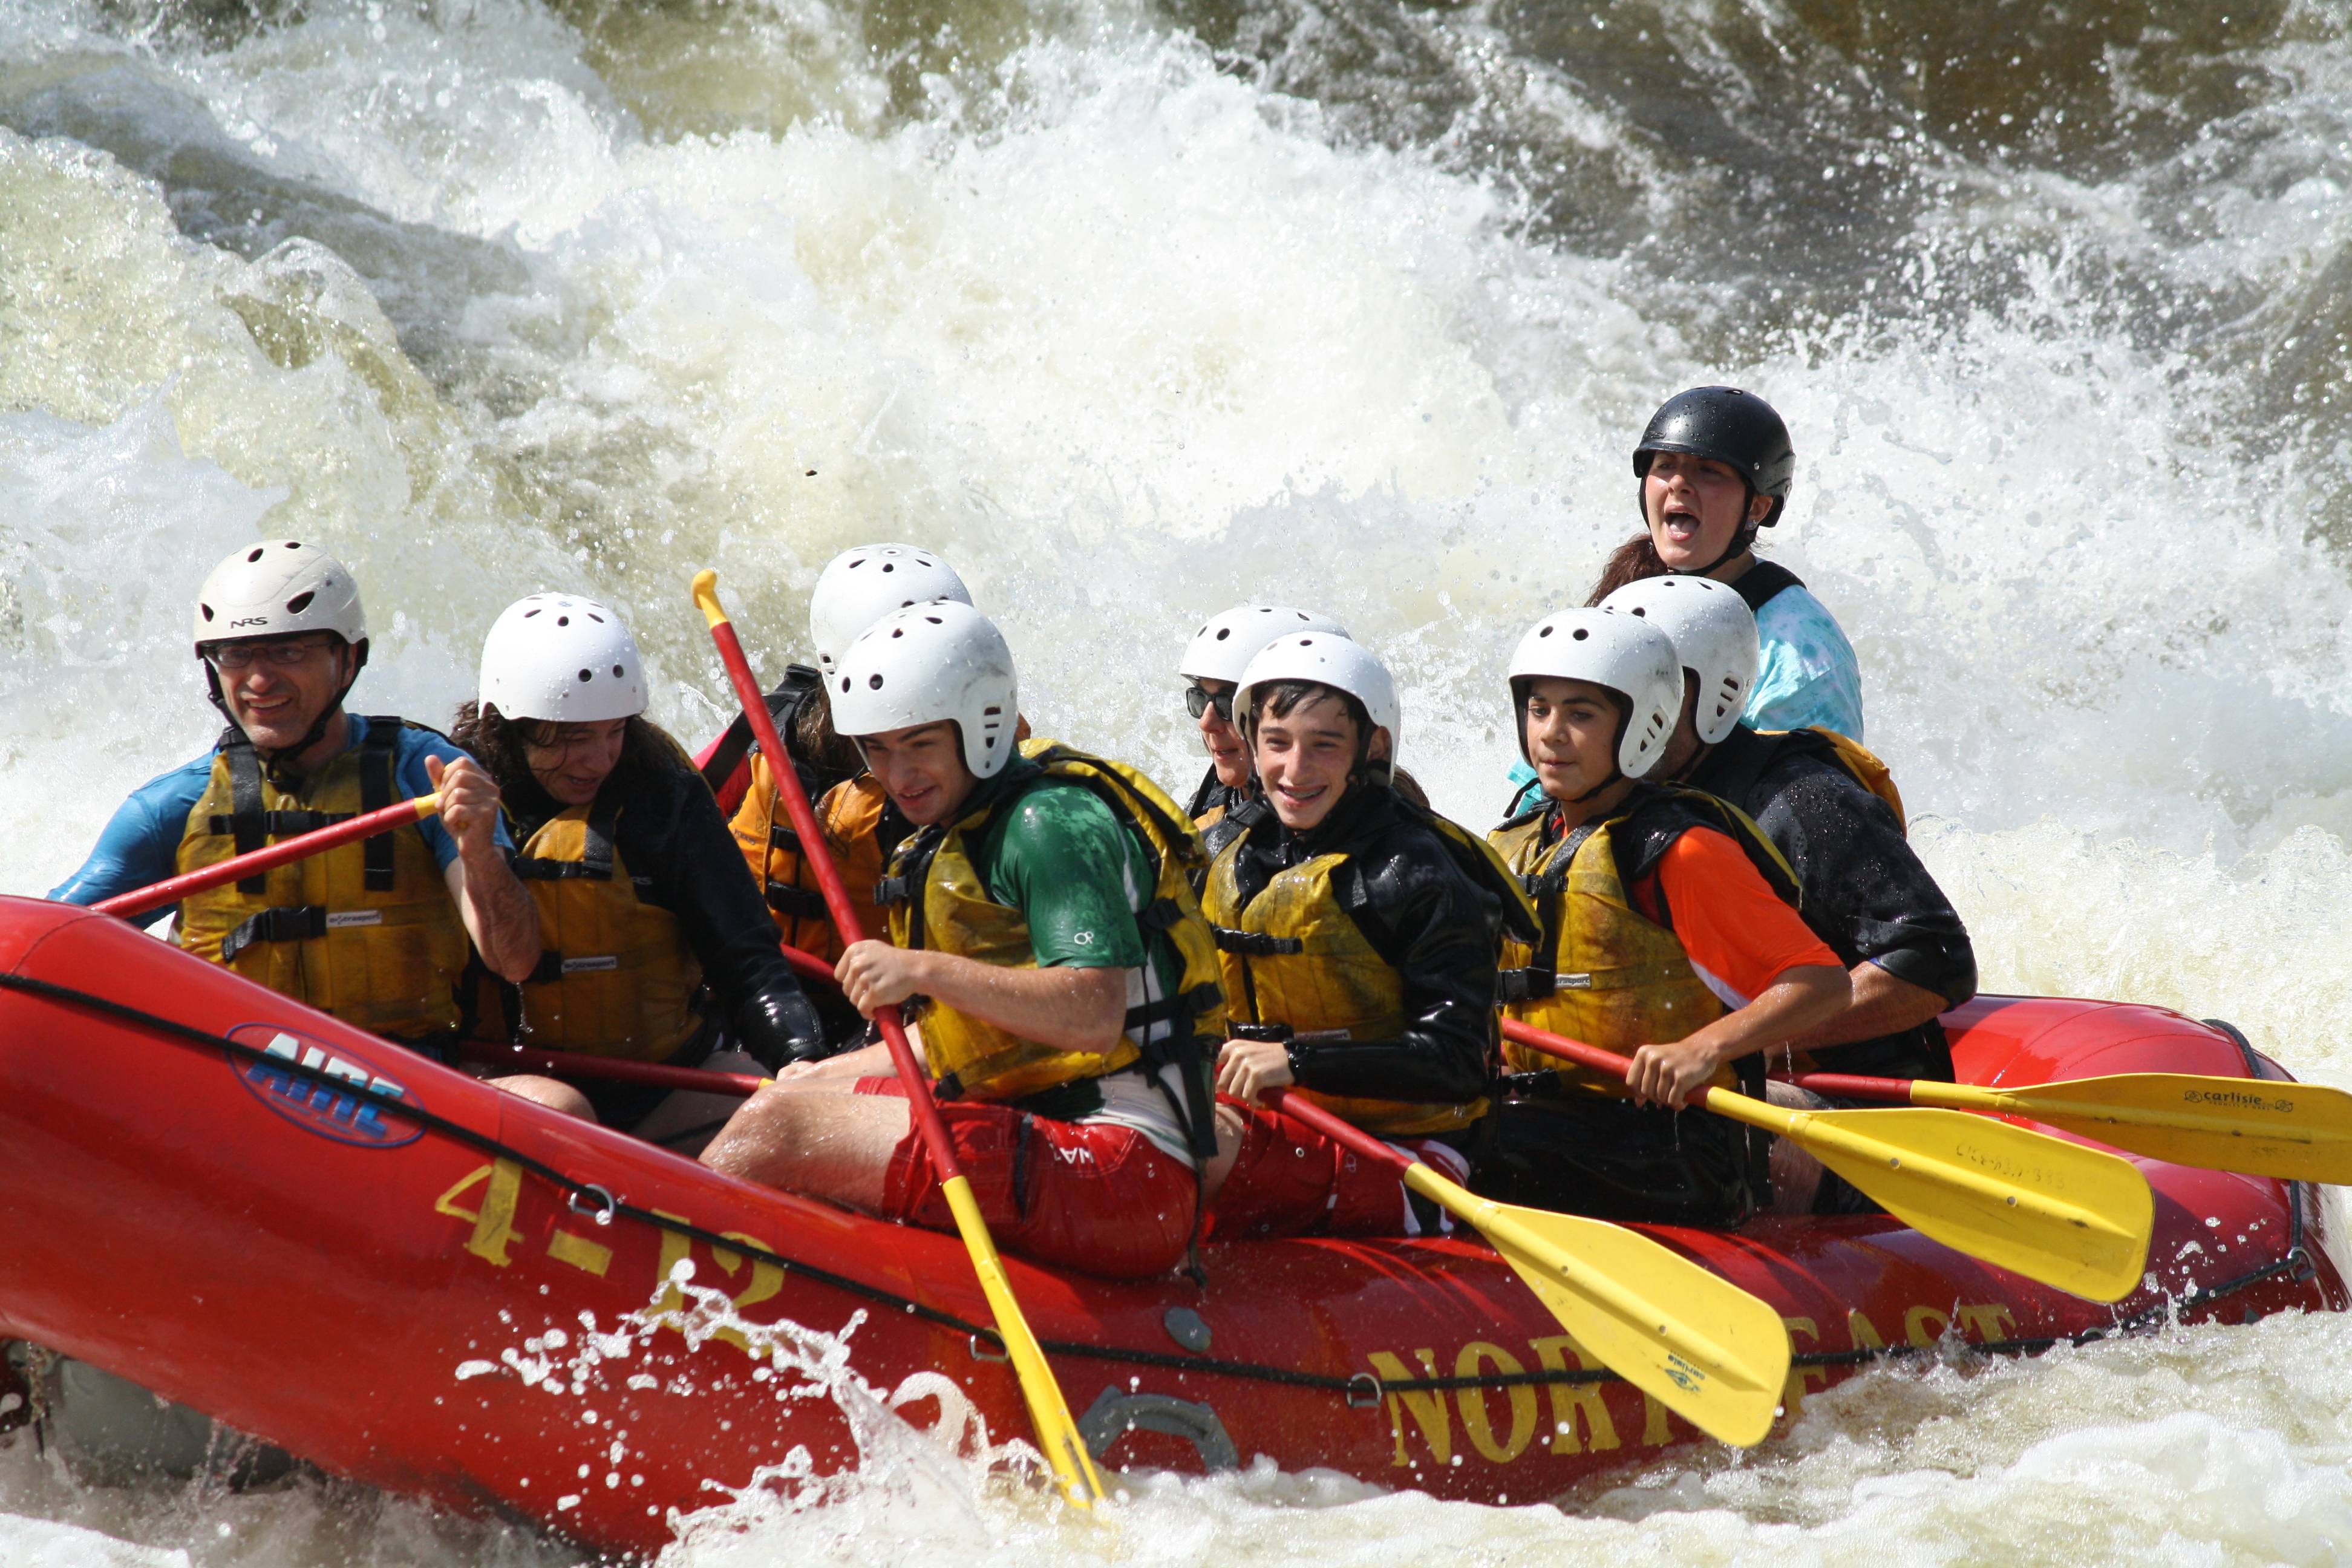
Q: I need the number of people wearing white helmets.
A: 8